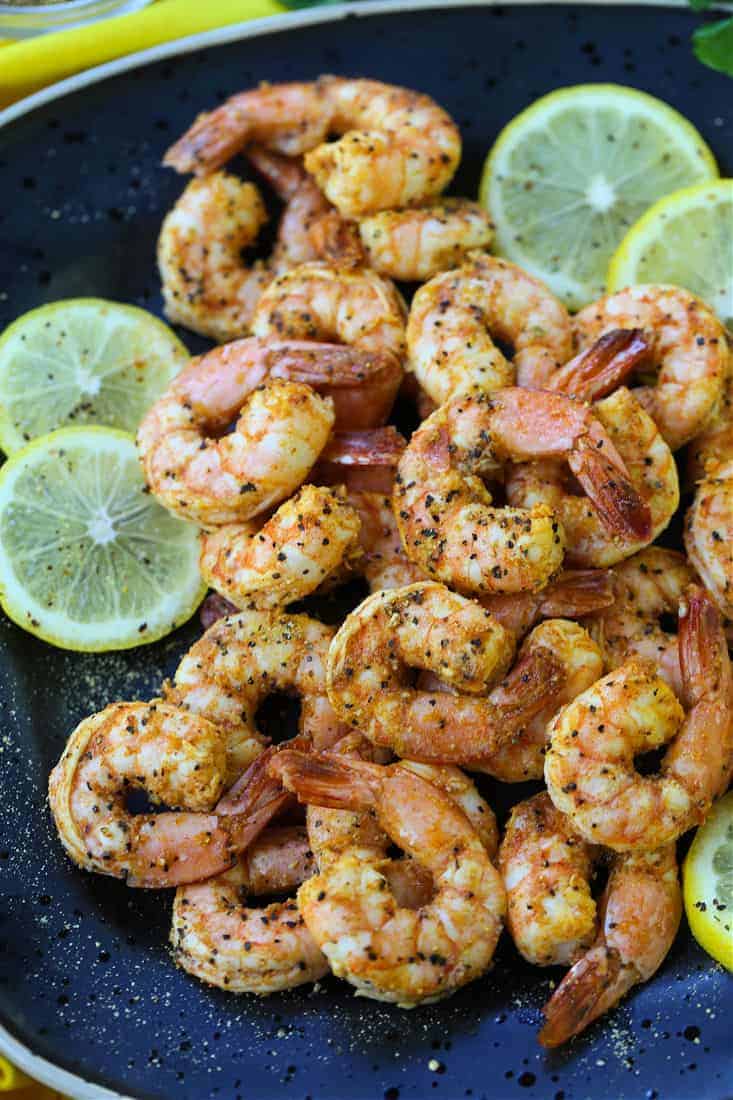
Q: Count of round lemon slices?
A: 5